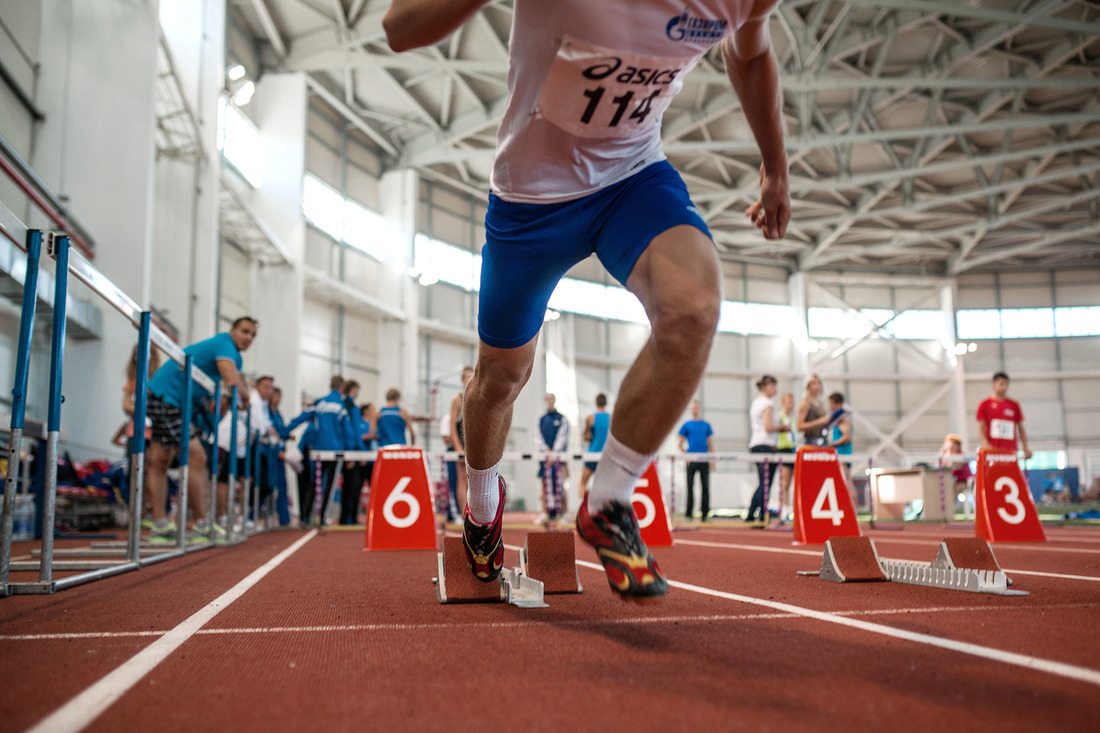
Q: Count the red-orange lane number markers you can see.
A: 4